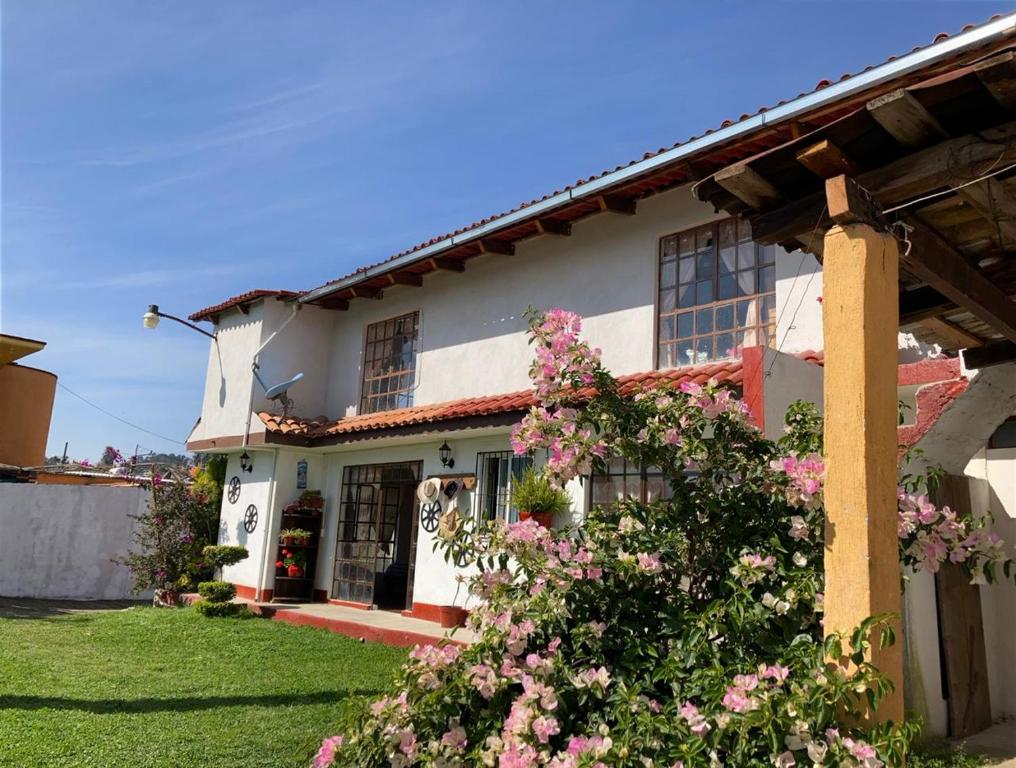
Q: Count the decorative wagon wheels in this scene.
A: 4